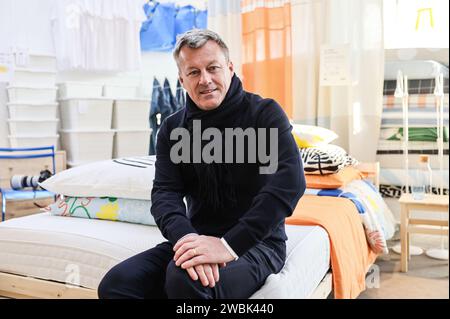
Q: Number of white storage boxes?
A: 12